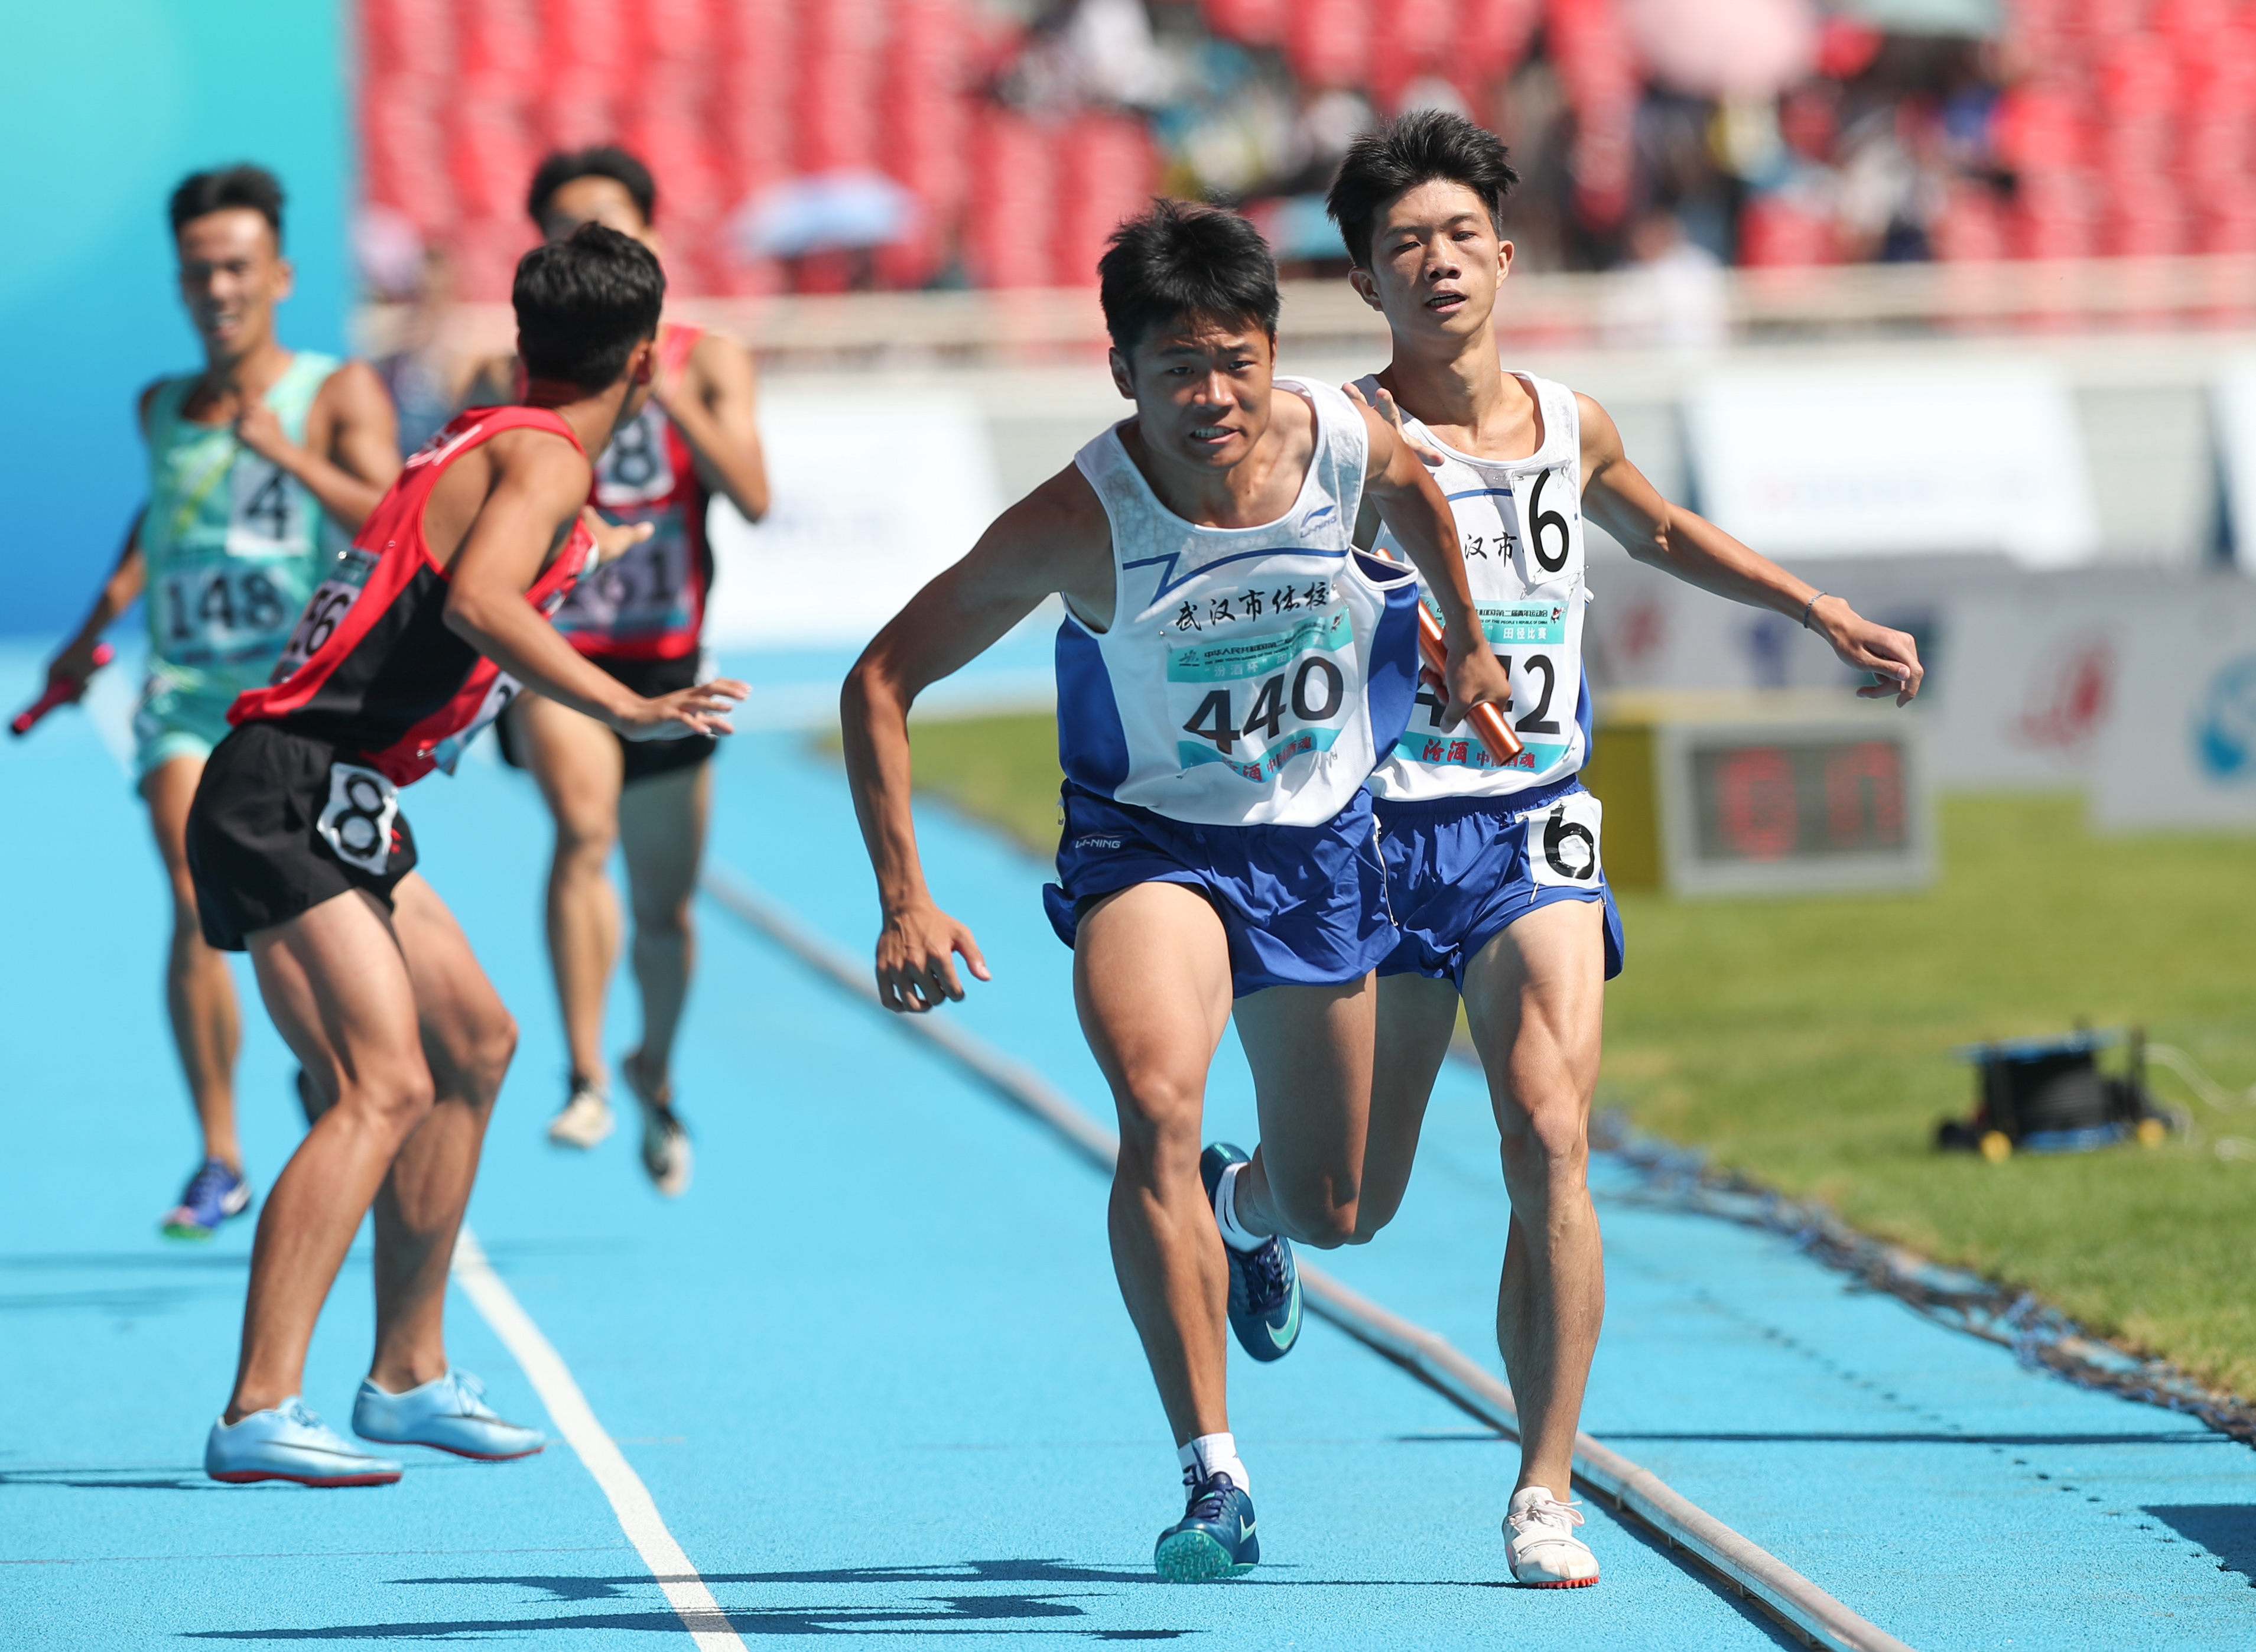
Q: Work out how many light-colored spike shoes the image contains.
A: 5